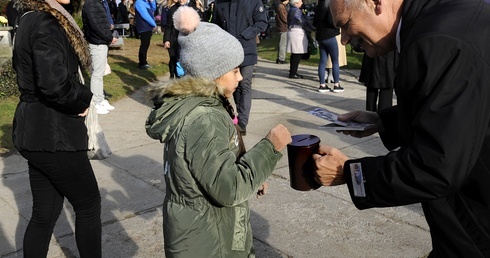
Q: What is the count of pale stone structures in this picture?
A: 1